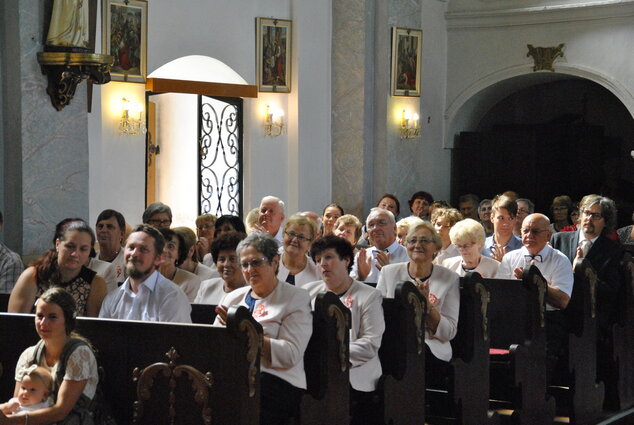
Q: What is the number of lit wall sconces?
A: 3